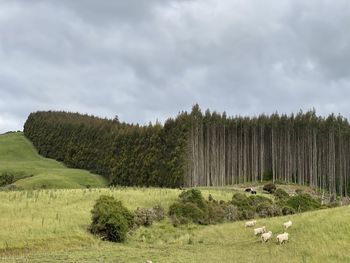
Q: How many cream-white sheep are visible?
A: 5